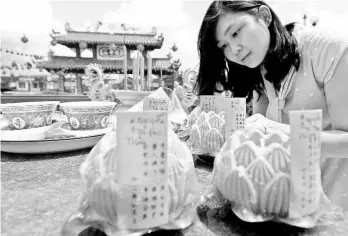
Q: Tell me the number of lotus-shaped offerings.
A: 3